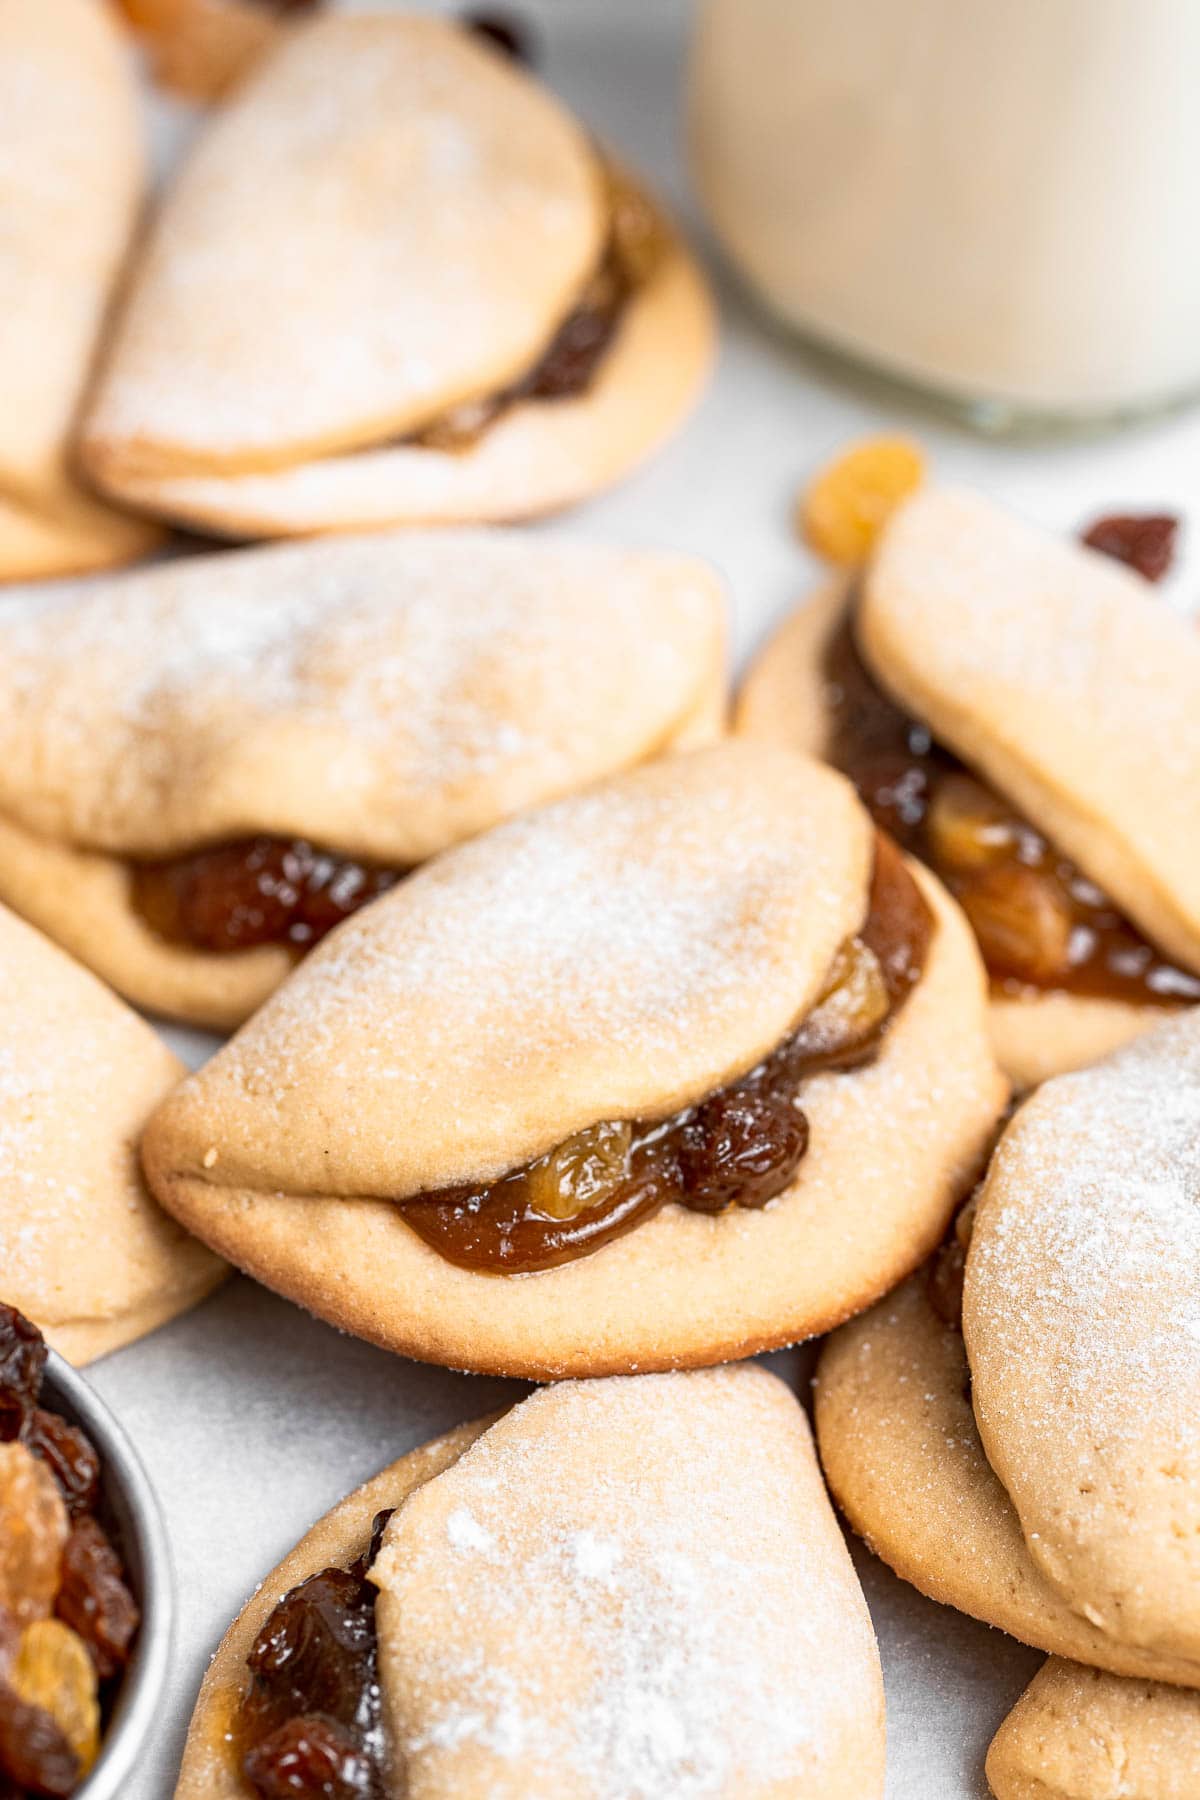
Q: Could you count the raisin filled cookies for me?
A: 9